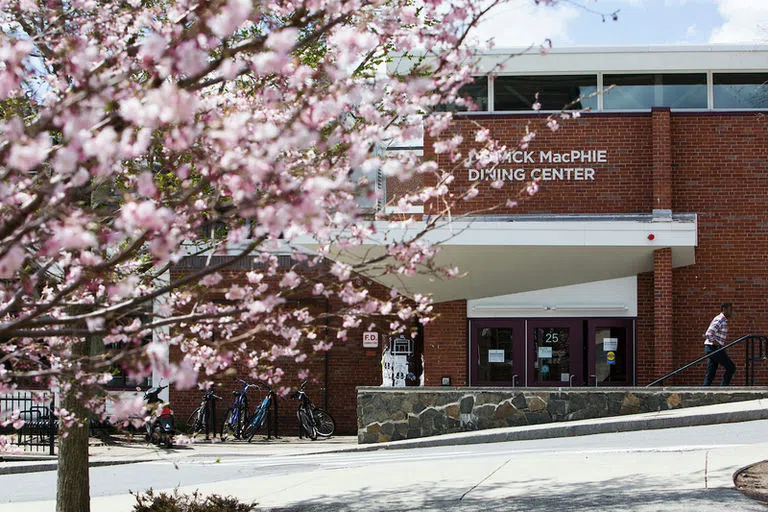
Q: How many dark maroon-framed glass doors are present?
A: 3